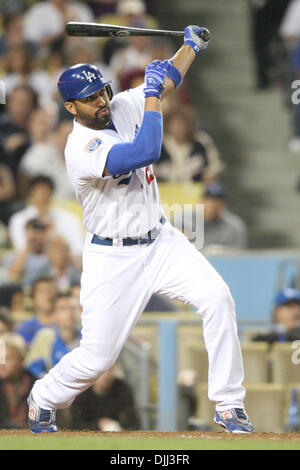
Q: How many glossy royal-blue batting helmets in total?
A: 1